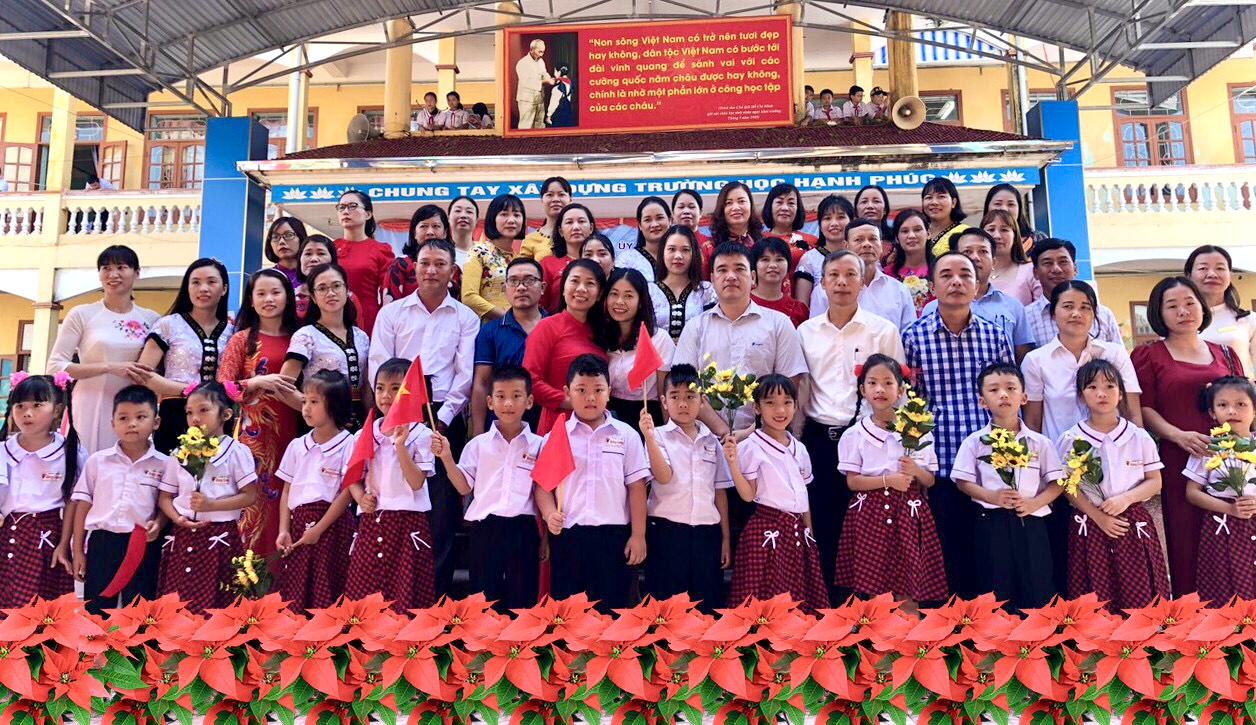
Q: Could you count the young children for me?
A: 13